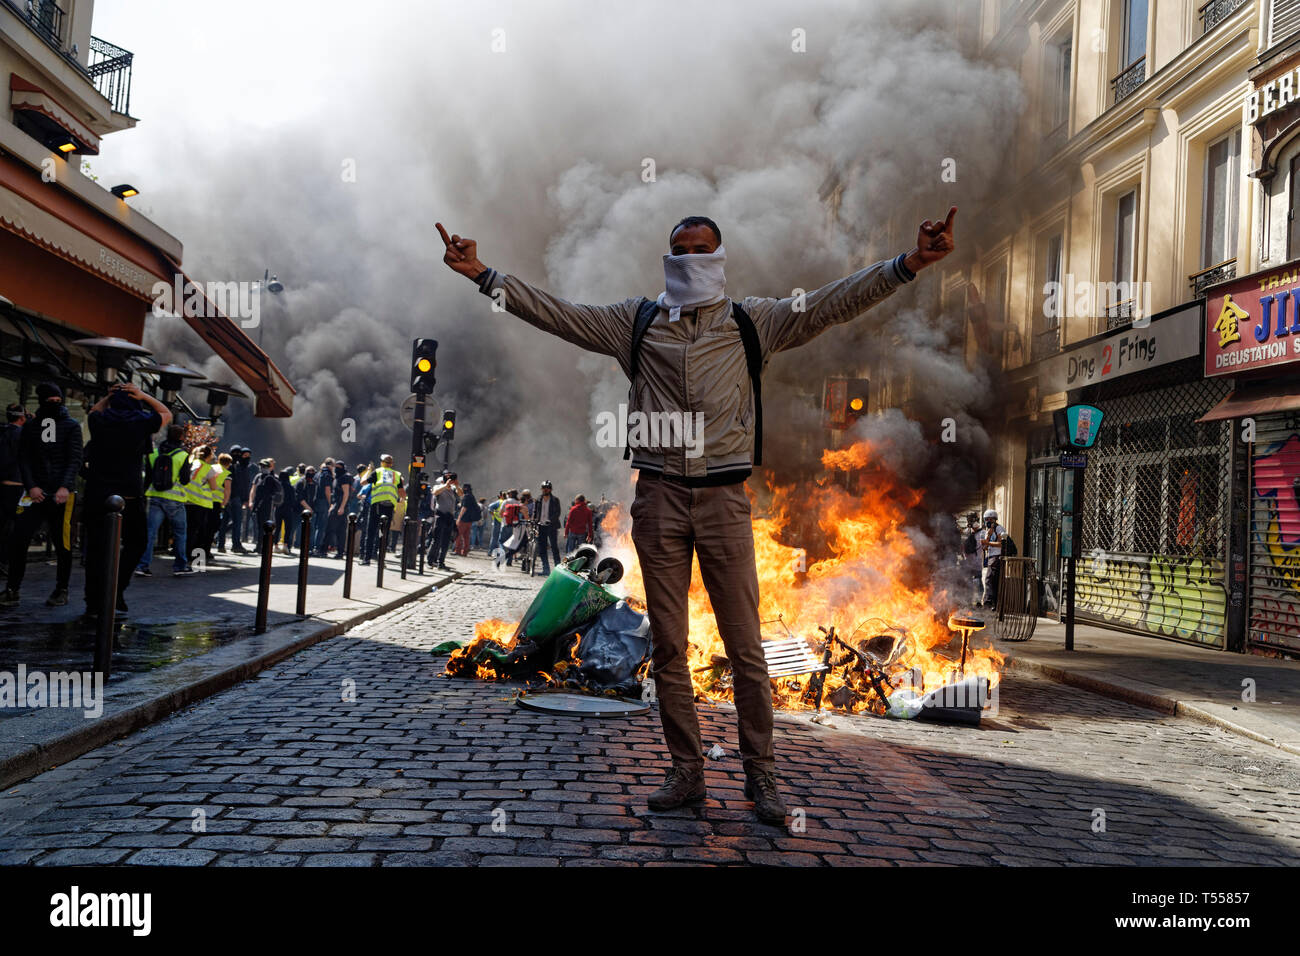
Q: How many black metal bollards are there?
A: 7